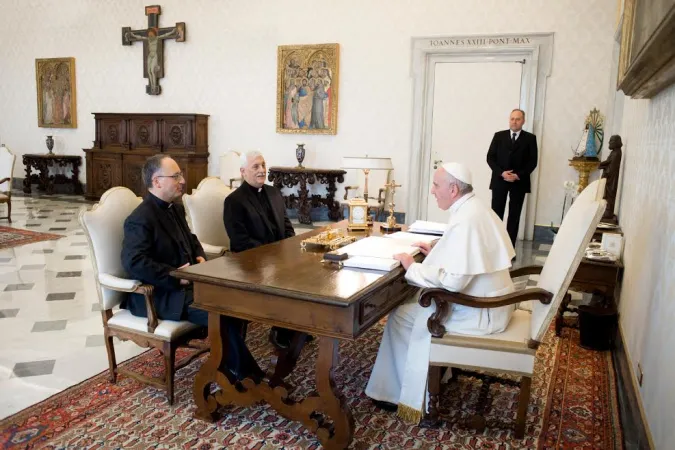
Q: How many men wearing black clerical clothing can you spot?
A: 2